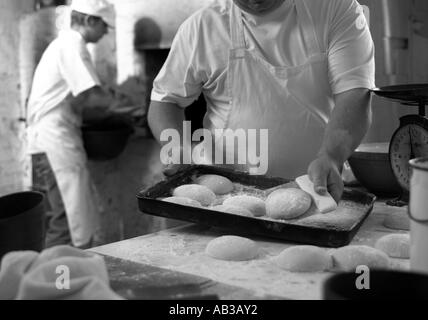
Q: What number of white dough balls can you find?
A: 11